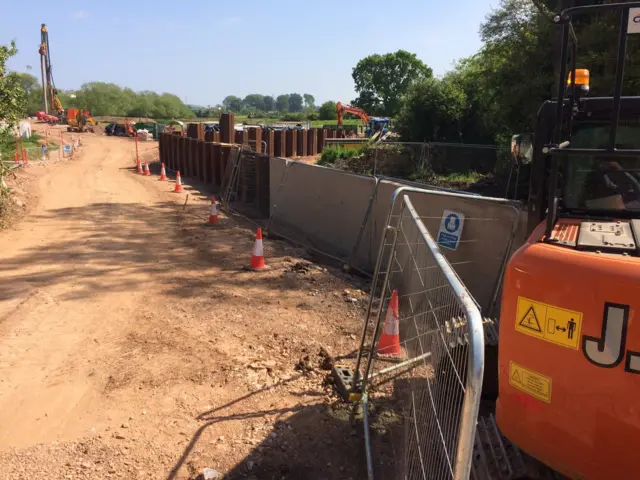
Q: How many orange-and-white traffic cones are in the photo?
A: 7